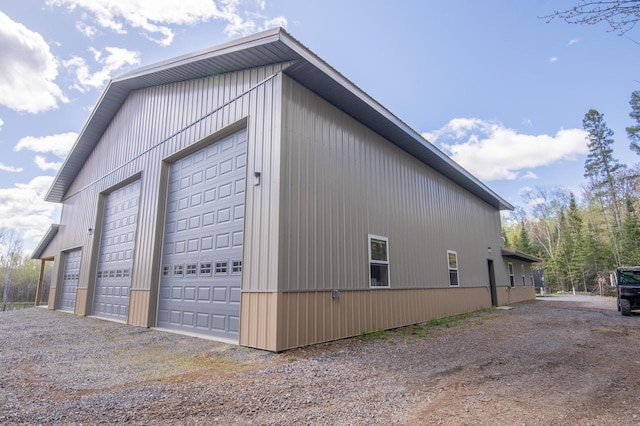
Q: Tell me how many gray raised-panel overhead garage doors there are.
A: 3